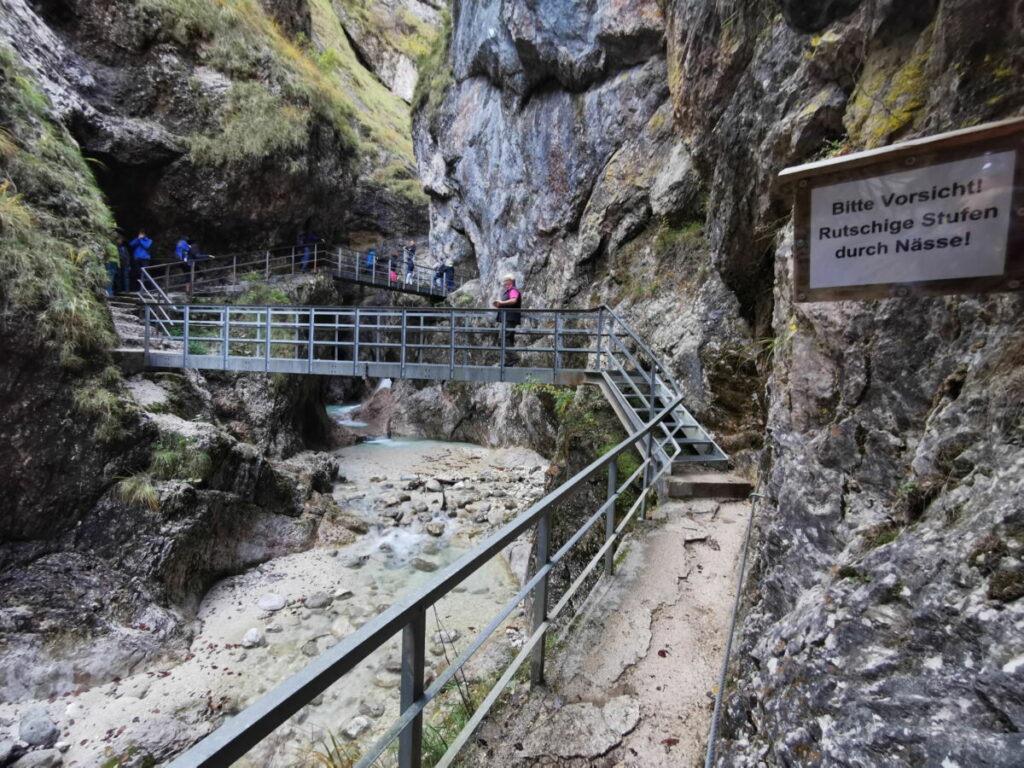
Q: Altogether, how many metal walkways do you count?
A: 2